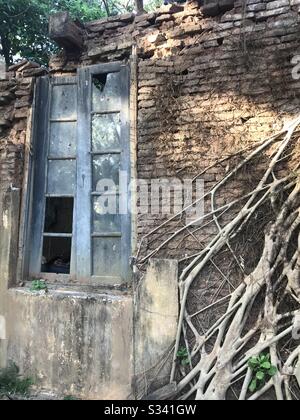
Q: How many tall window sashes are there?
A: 2